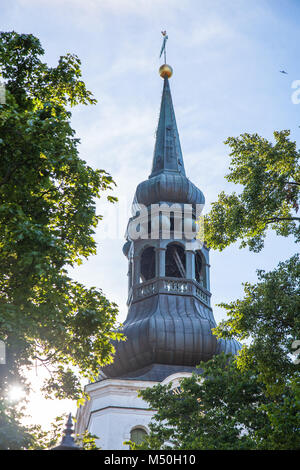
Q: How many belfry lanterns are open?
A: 3